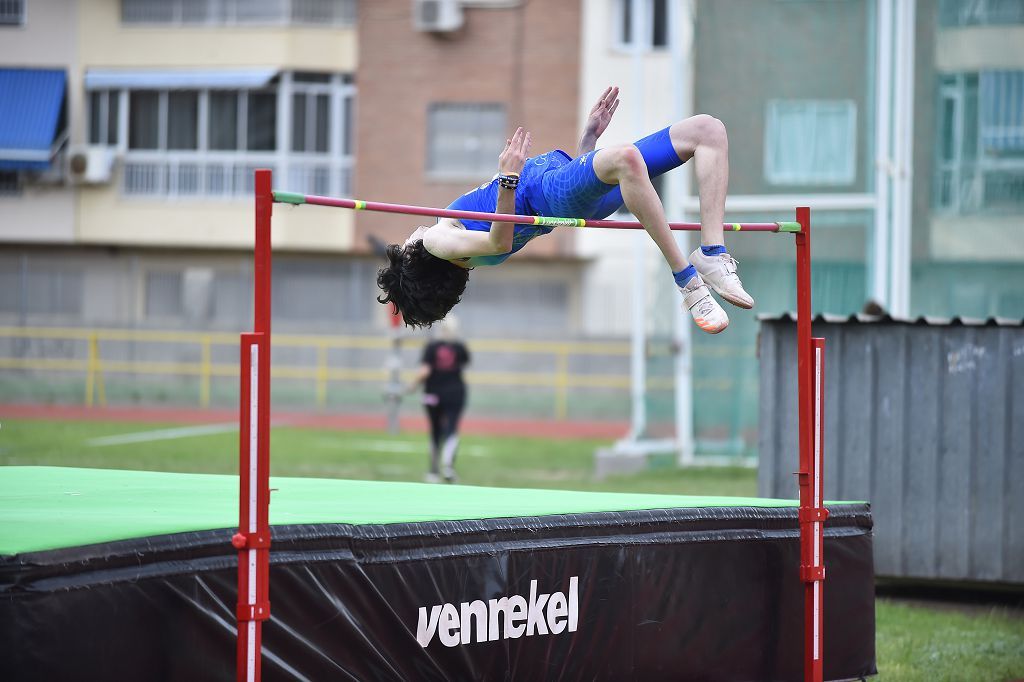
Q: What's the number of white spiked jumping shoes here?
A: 2